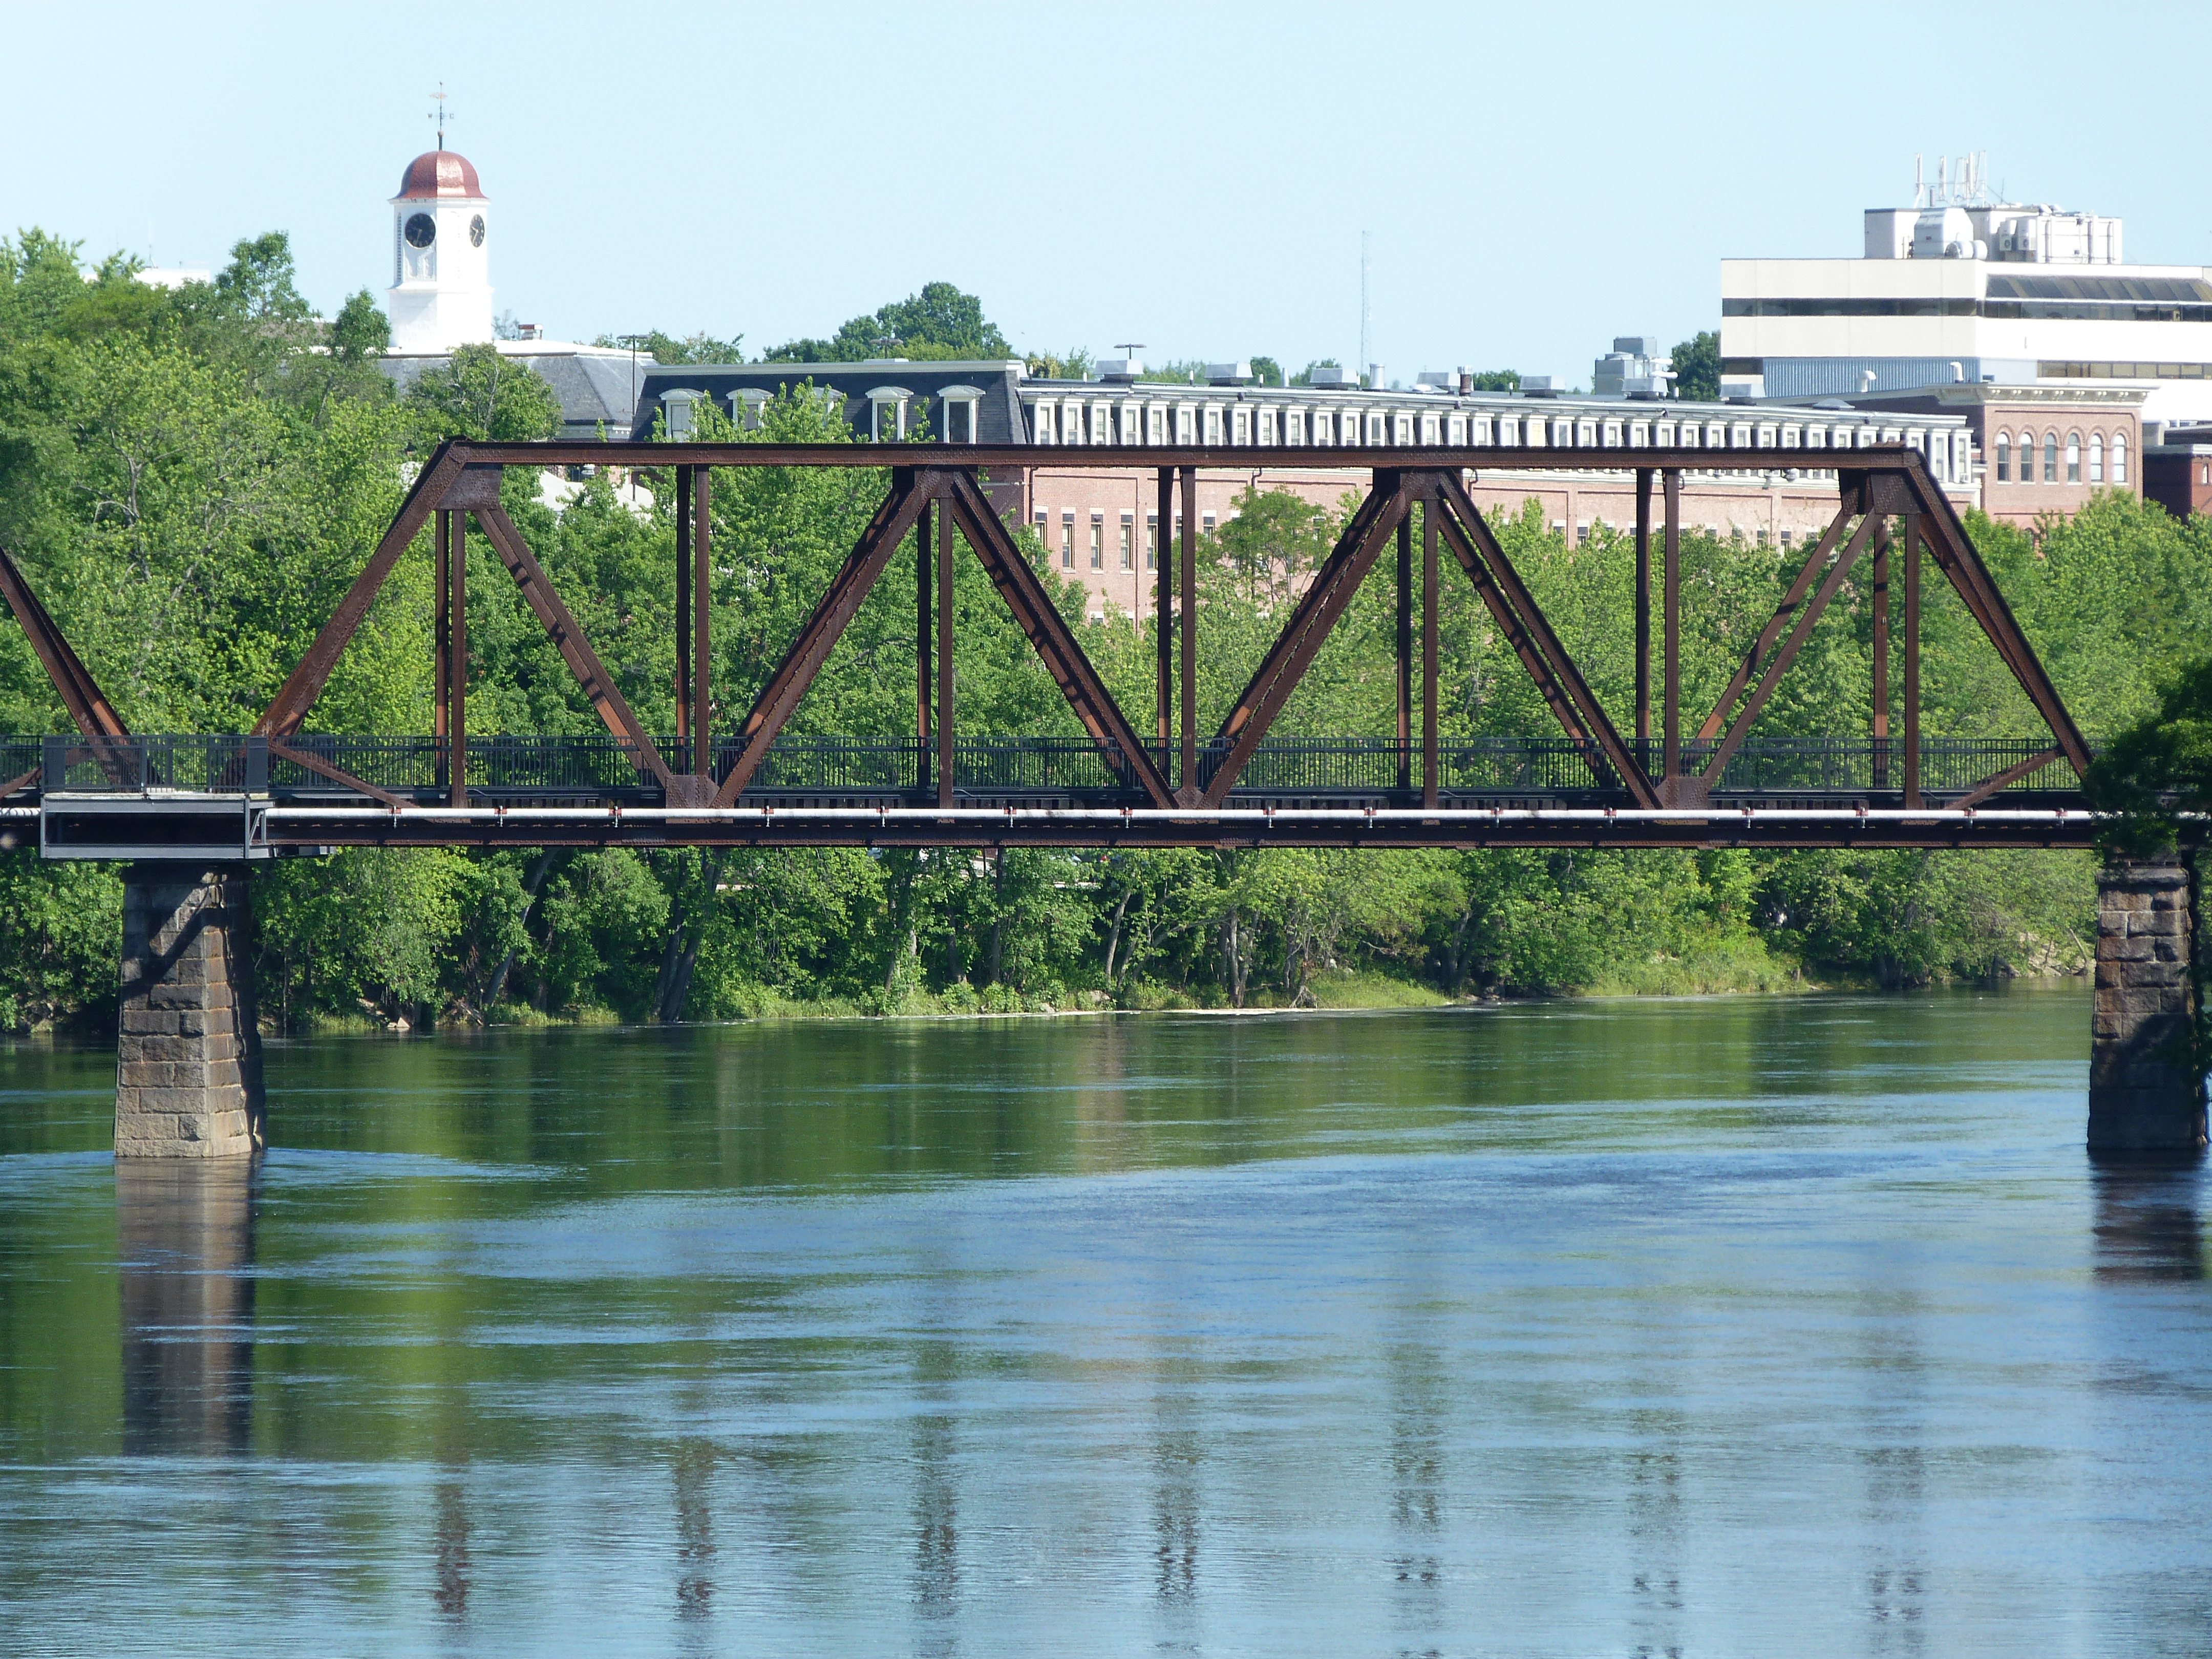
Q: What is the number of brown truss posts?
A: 14